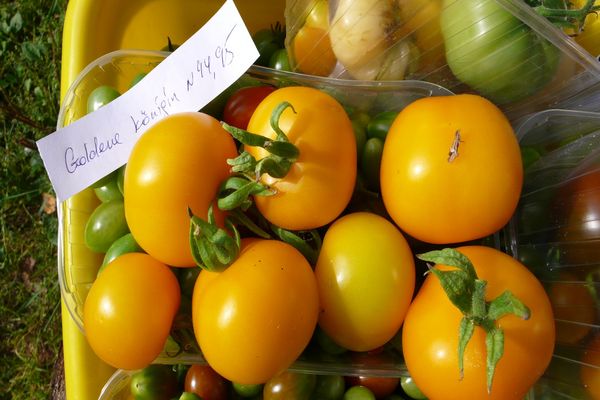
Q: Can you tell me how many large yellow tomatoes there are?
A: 7